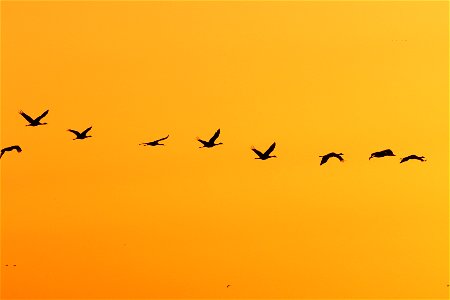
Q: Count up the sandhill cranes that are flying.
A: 9